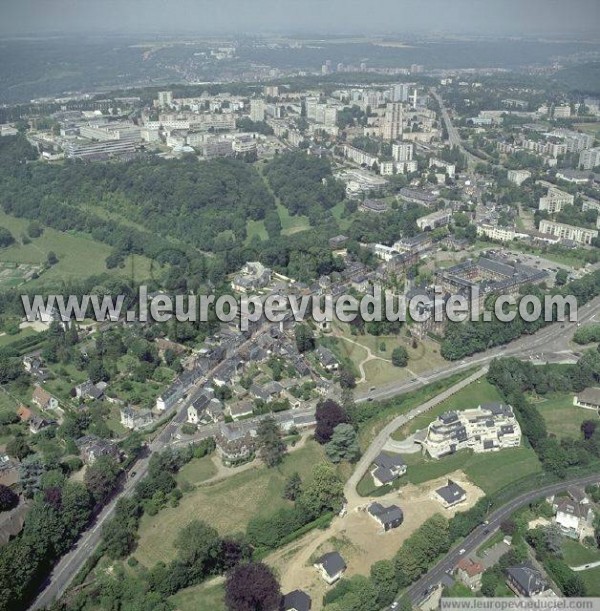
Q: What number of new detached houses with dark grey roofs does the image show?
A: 5